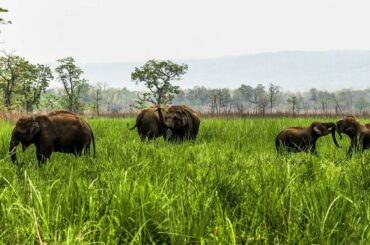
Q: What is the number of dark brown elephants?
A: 5